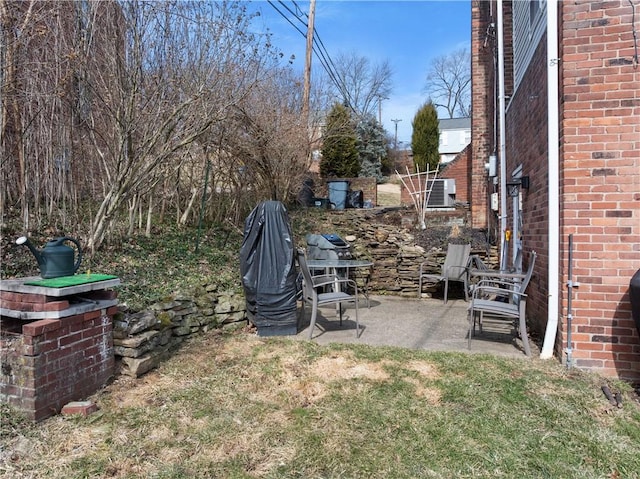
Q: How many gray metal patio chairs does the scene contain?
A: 3